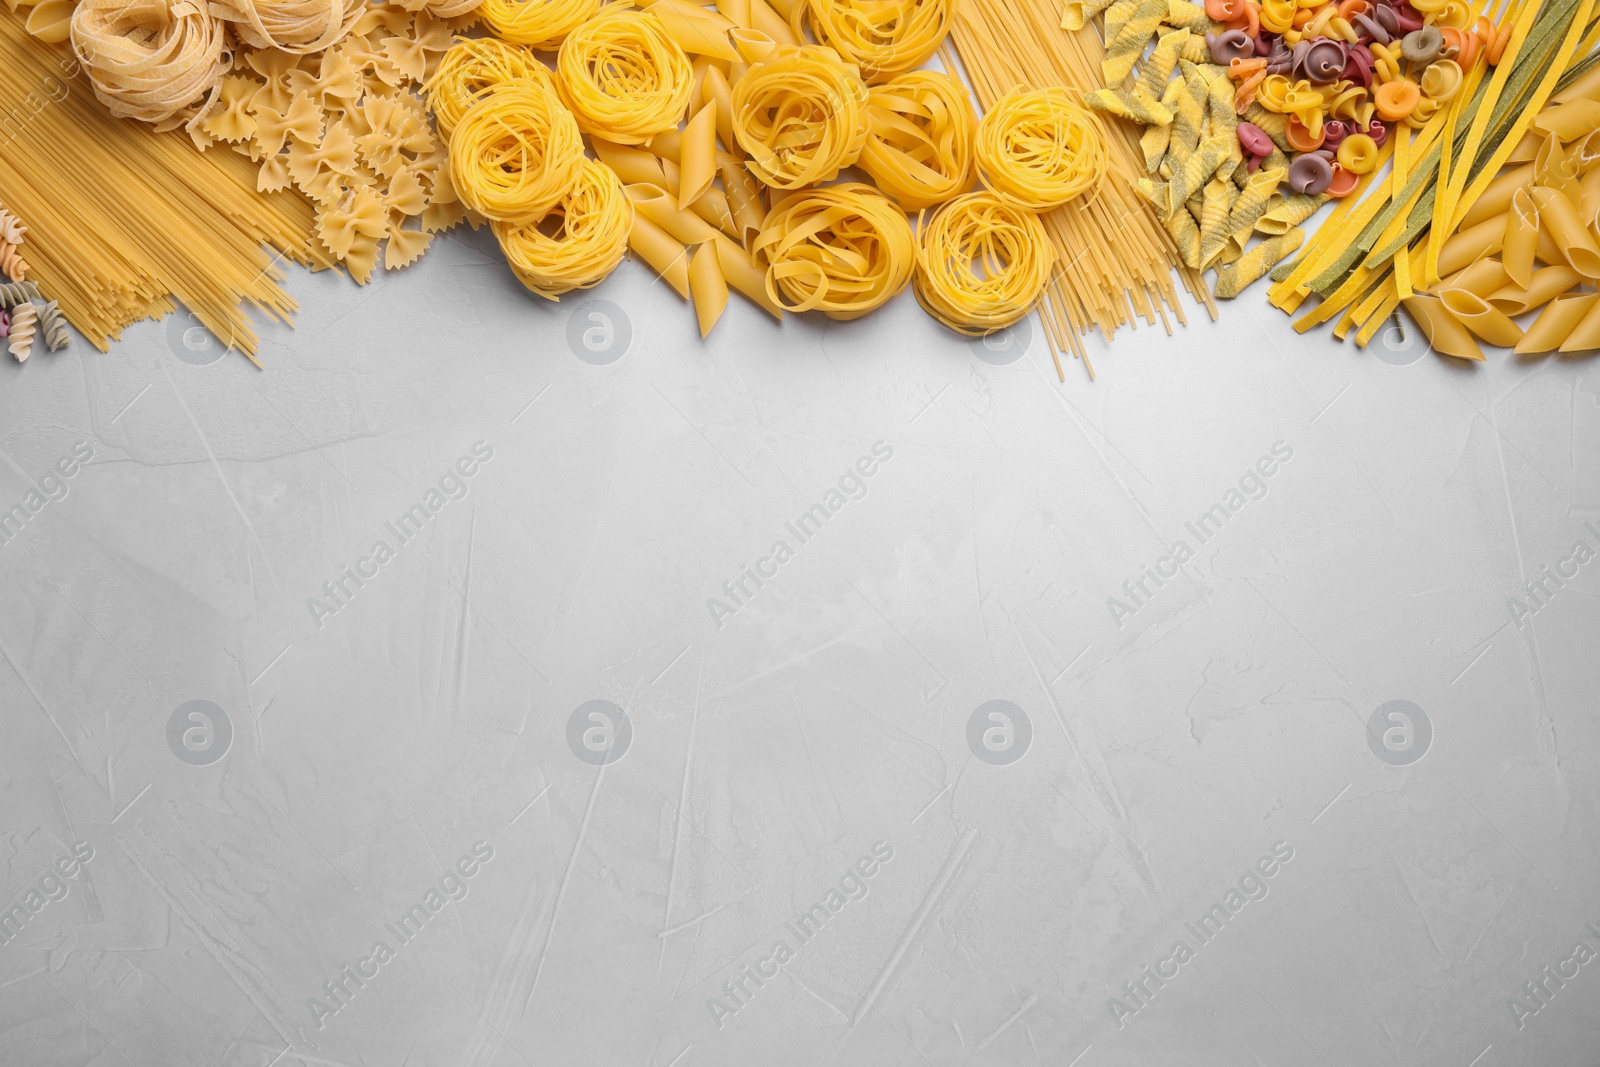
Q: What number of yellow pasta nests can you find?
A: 11